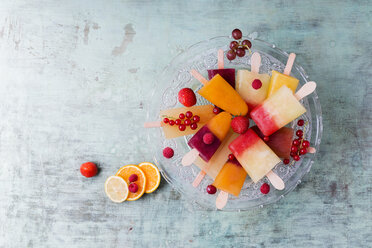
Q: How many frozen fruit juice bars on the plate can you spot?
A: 11